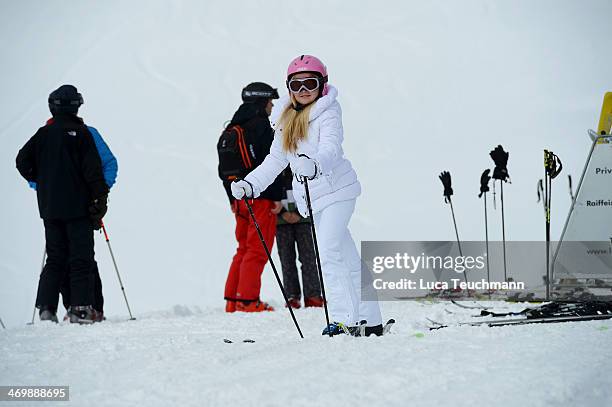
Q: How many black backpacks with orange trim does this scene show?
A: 1